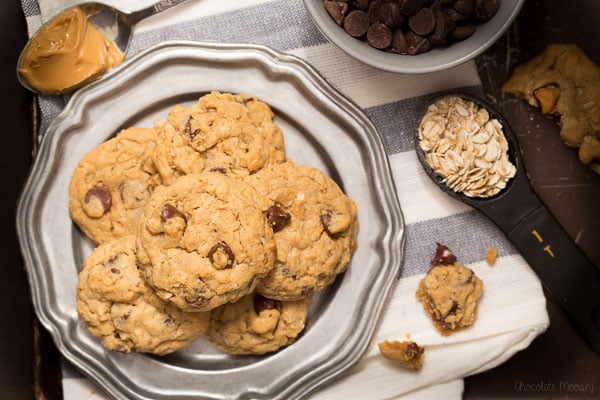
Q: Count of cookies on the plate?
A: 6